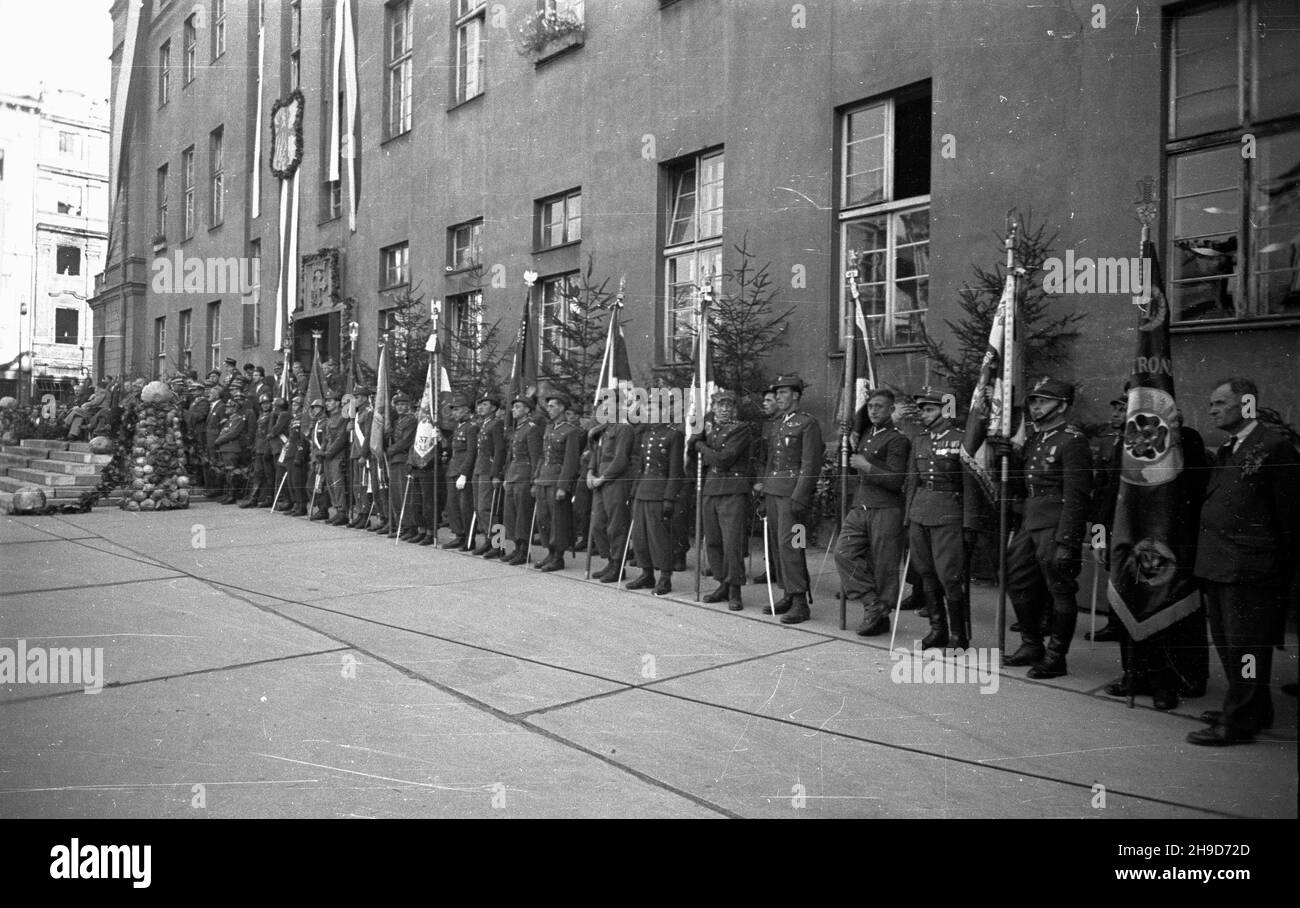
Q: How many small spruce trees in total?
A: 5